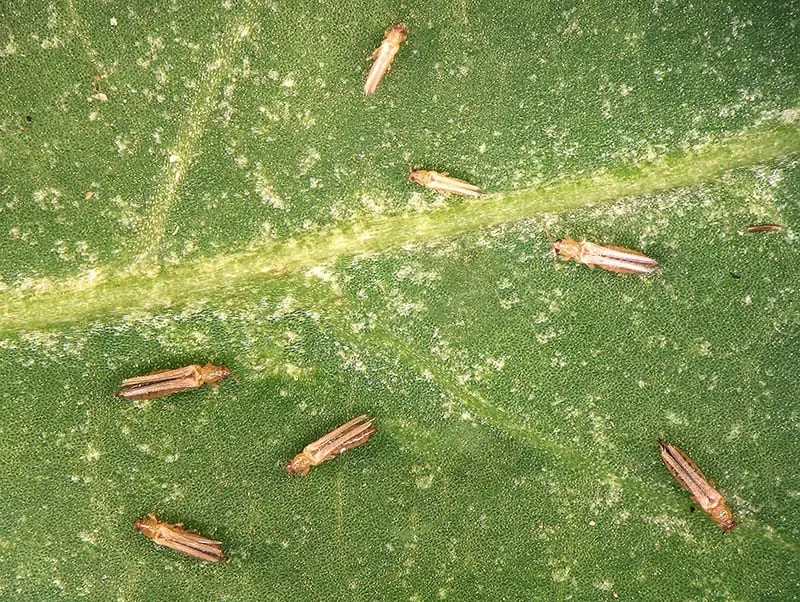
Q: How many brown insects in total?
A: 7